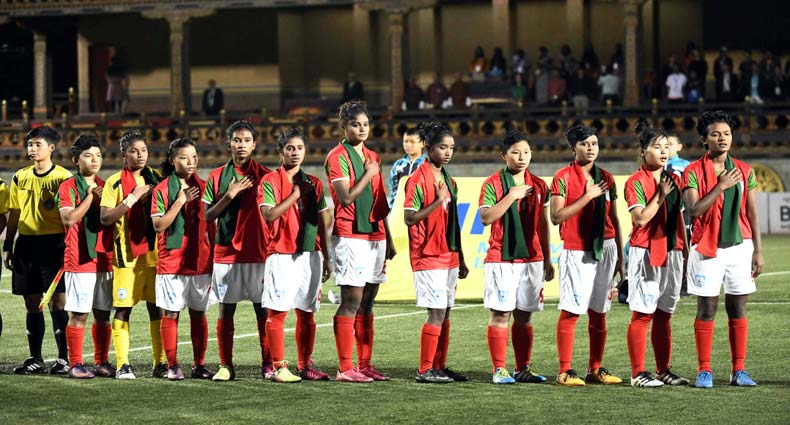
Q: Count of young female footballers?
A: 11